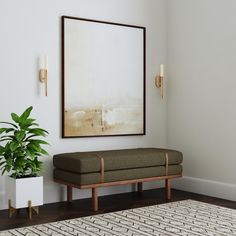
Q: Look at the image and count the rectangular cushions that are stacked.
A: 2